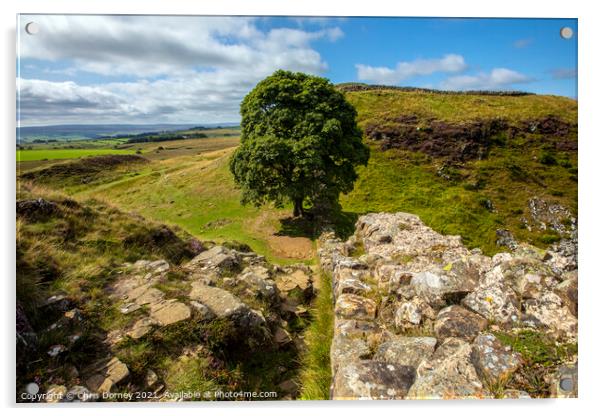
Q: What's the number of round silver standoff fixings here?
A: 4